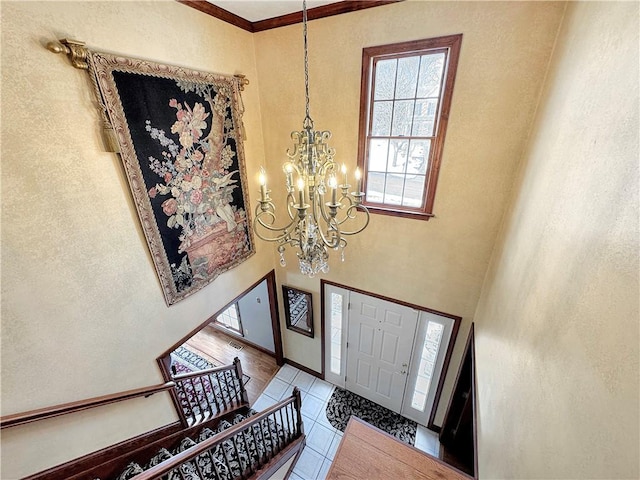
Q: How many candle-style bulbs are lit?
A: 6